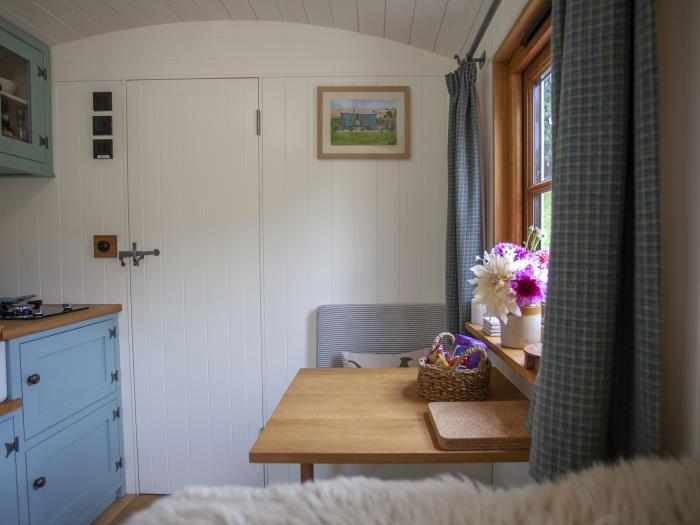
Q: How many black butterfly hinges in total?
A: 7